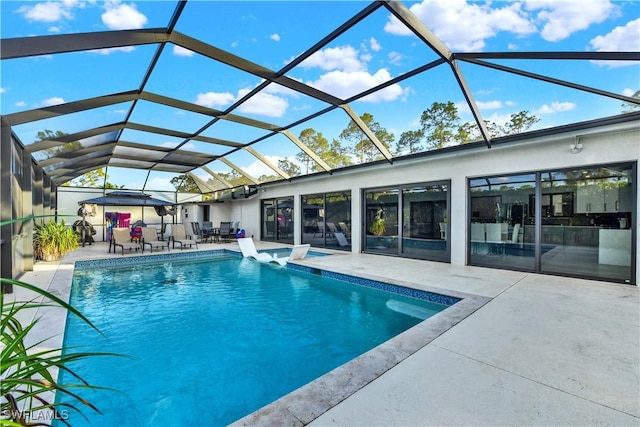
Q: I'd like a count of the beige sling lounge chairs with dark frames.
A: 3